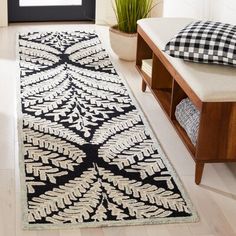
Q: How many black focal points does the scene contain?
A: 2